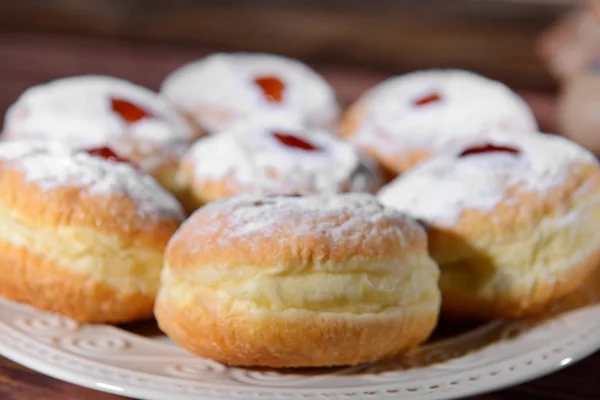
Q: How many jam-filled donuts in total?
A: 7